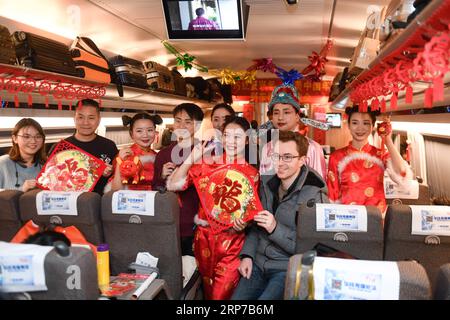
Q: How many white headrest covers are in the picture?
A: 7